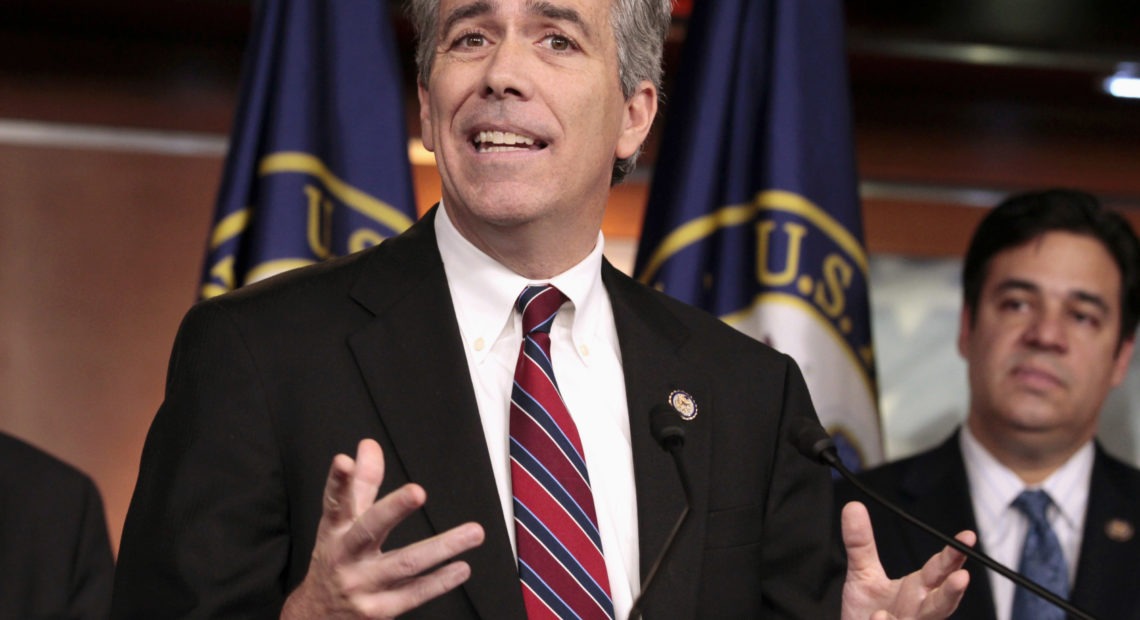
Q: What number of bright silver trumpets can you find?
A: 0